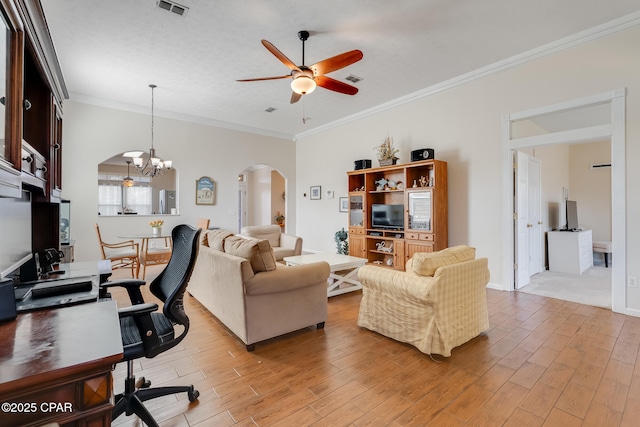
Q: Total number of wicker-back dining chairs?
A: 2